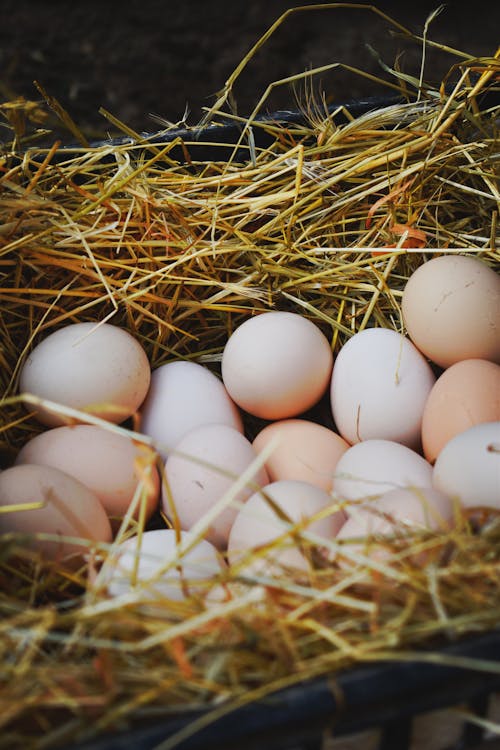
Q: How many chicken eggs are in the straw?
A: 15